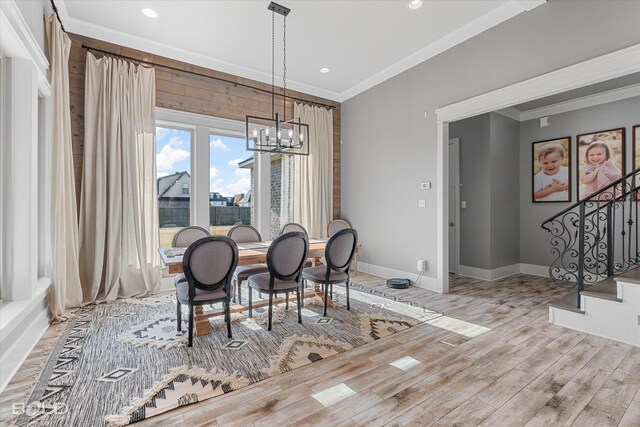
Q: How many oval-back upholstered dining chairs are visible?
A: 7